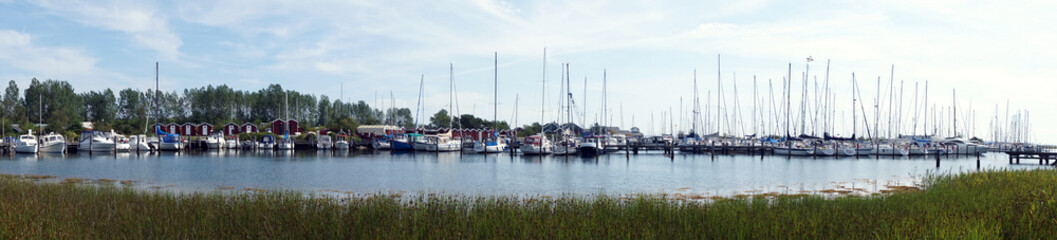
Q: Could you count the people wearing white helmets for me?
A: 0